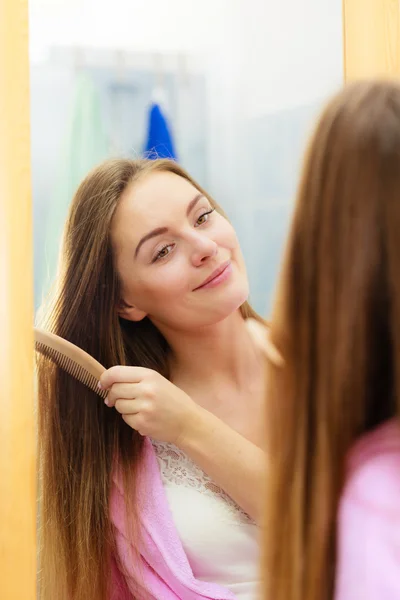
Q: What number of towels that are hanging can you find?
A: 2